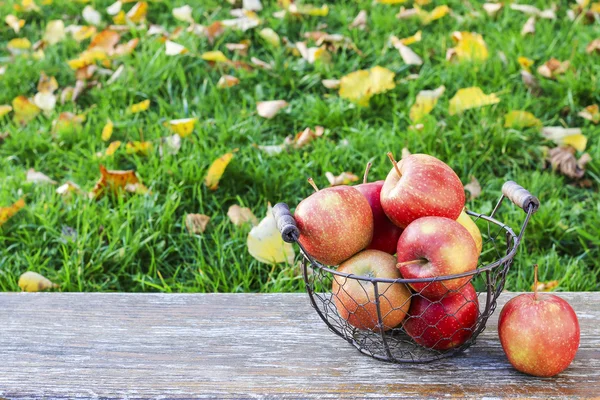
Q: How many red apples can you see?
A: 7